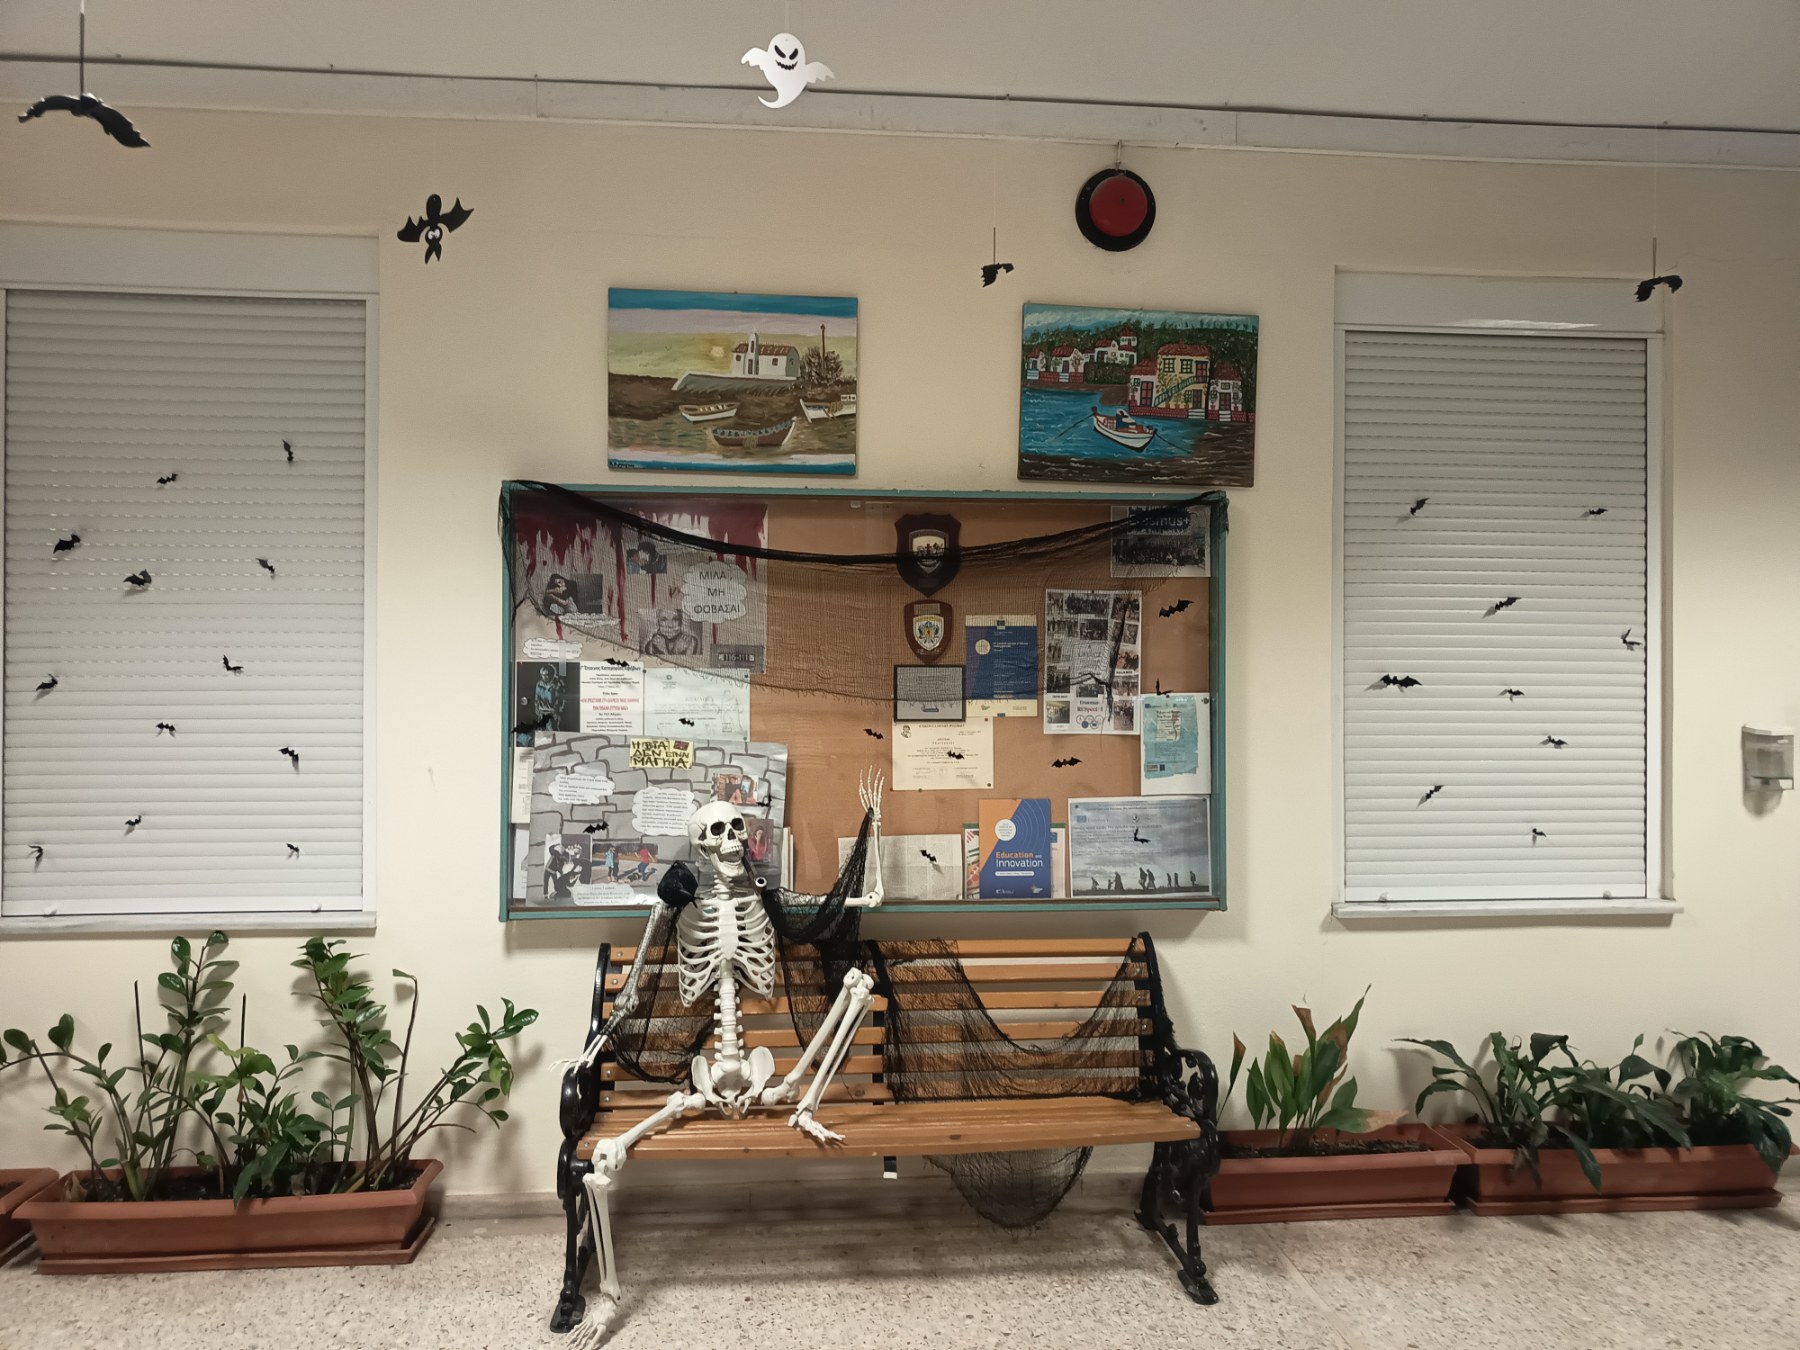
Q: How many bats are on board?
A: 12